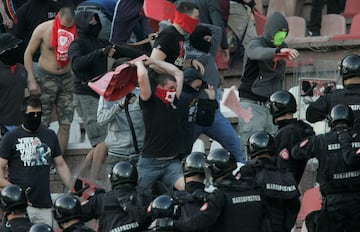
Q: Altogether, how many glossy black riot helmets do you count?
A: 11